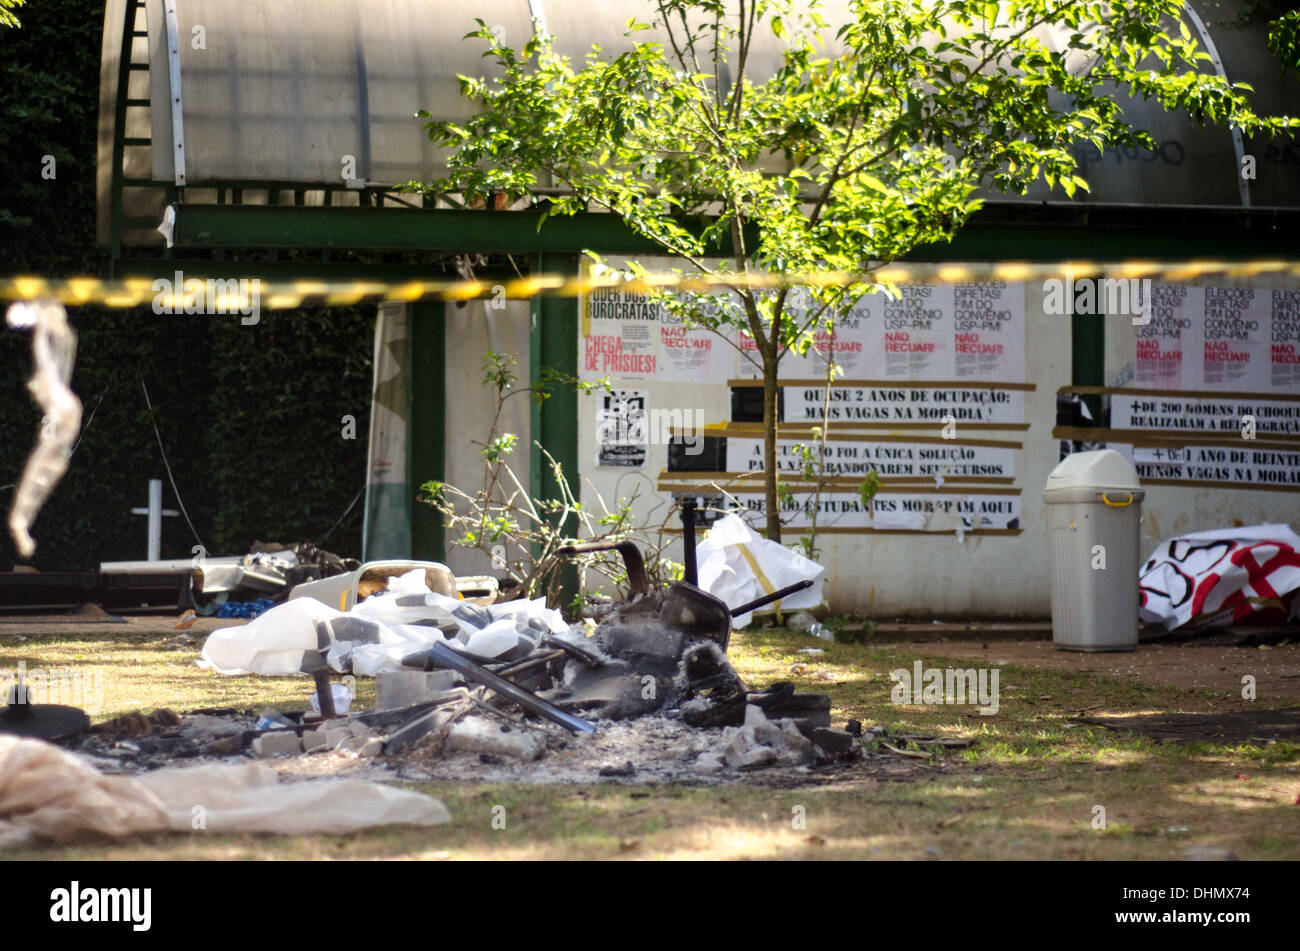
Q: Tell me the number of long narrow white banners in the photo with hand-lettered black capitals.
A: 5